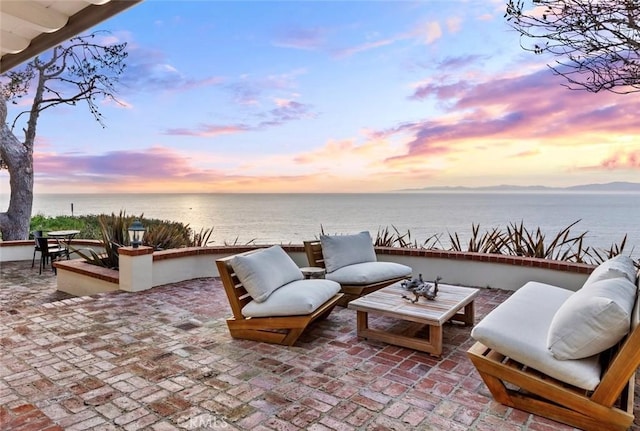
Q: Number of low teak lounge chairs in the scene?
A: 3